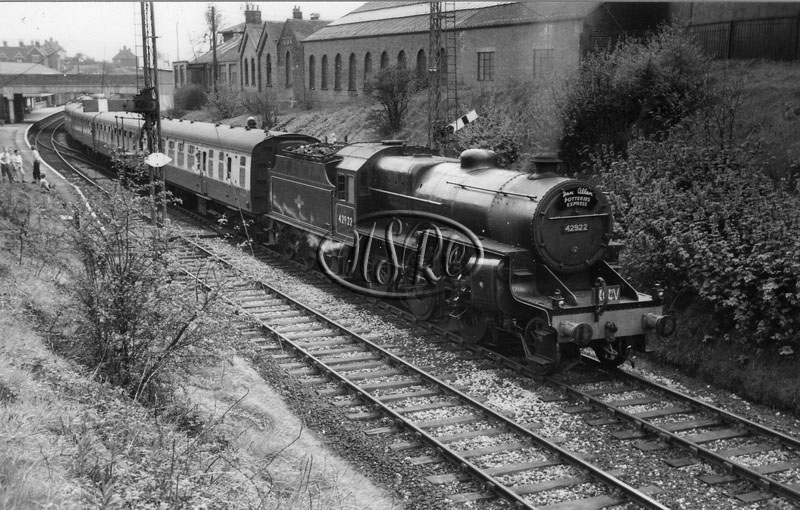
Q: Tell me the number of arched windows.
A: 13